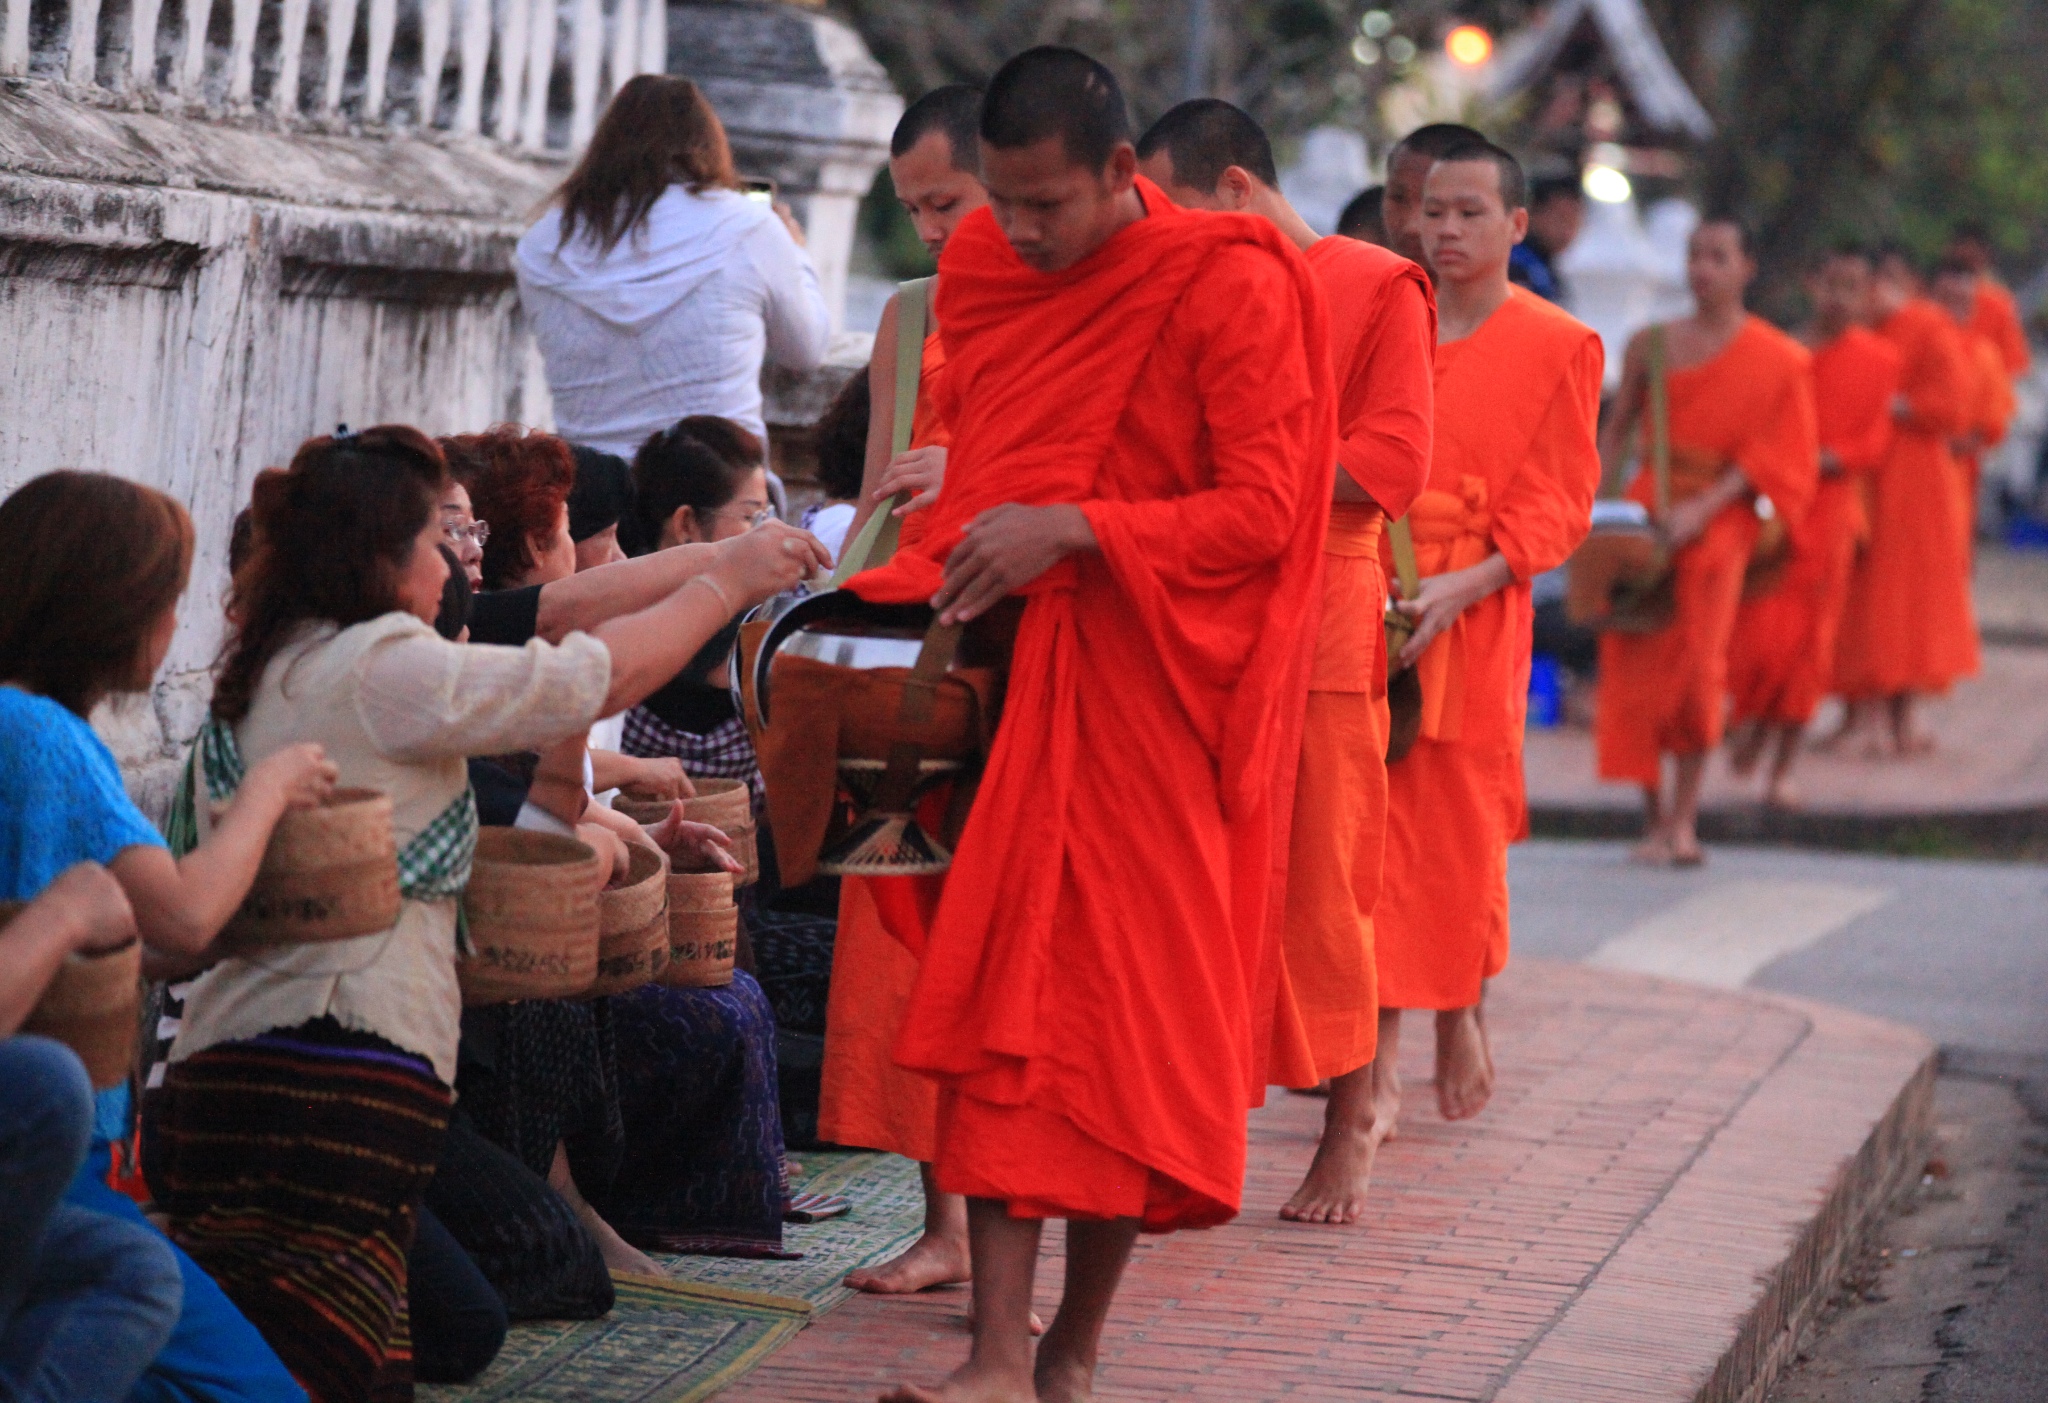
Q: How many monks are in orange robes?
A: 11